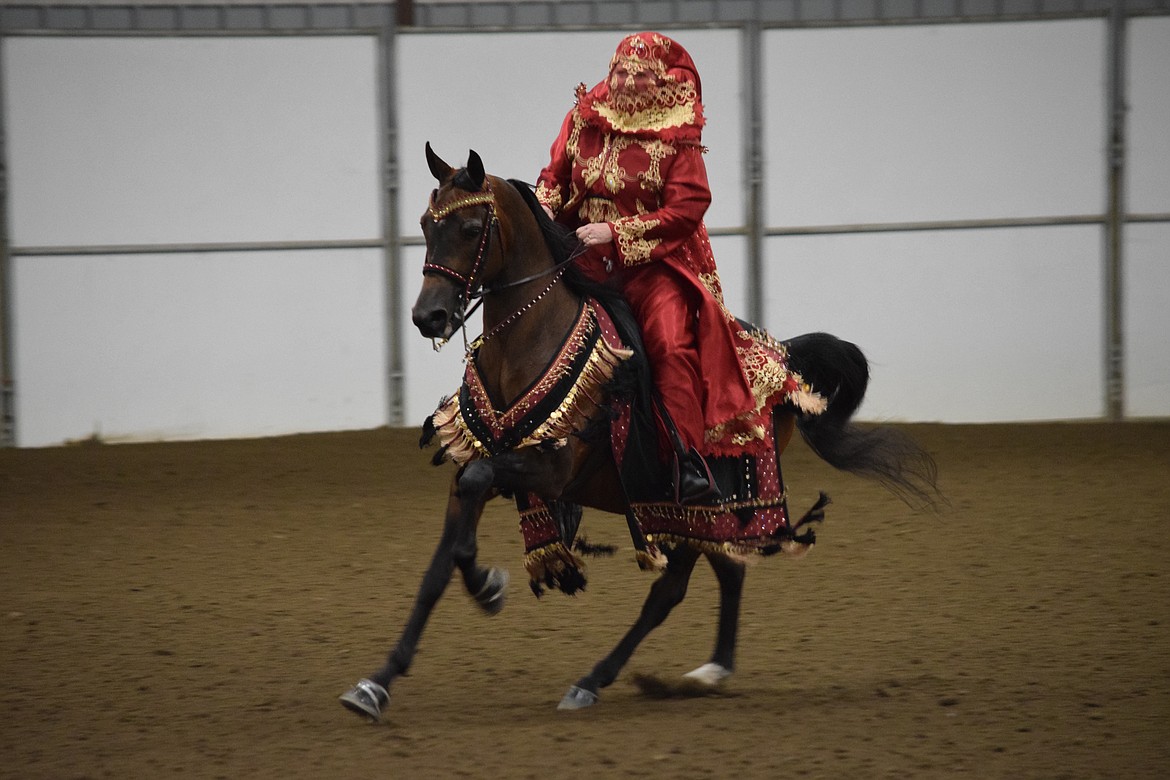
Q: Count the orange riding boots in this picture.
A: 0